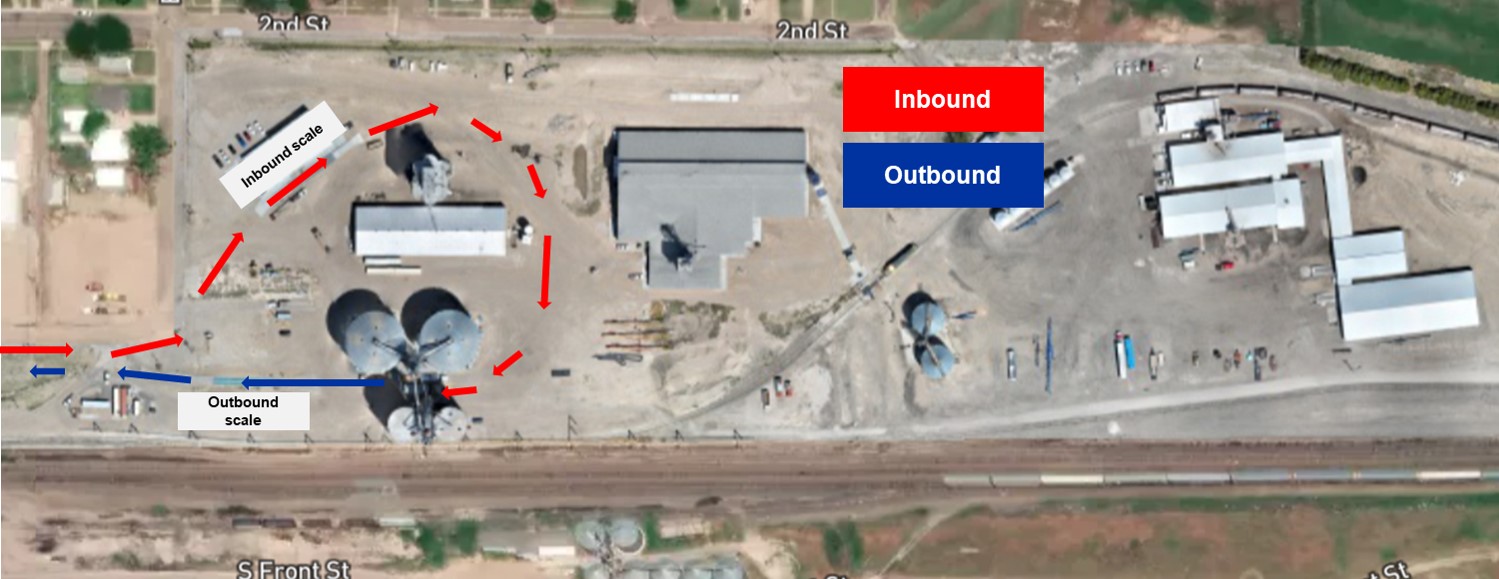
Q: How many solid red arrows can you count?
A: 10